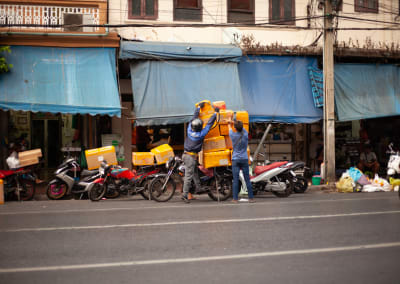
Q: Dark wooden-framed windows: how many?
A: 5